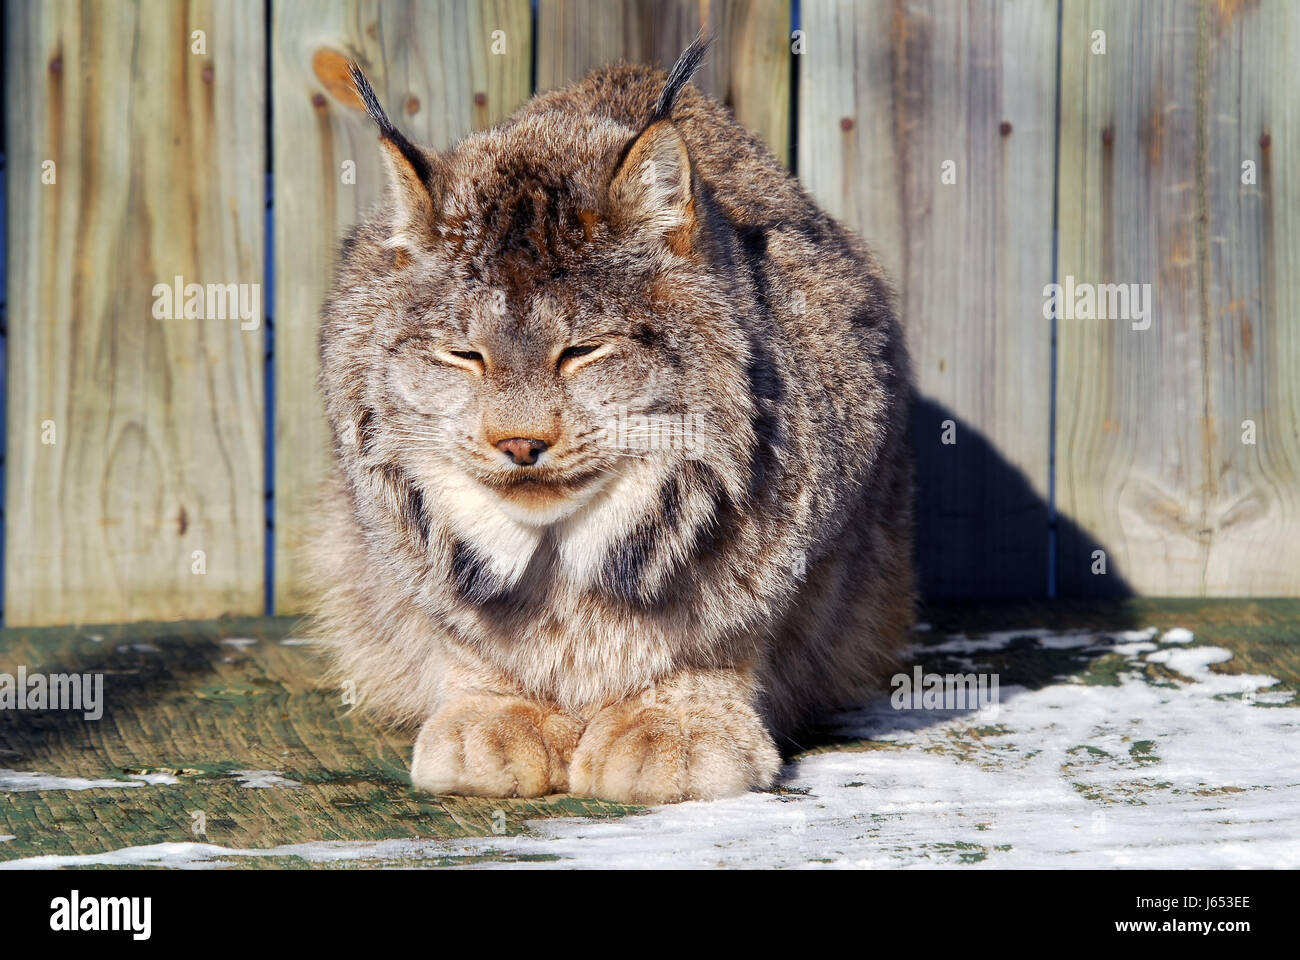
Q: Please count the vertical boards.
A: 5